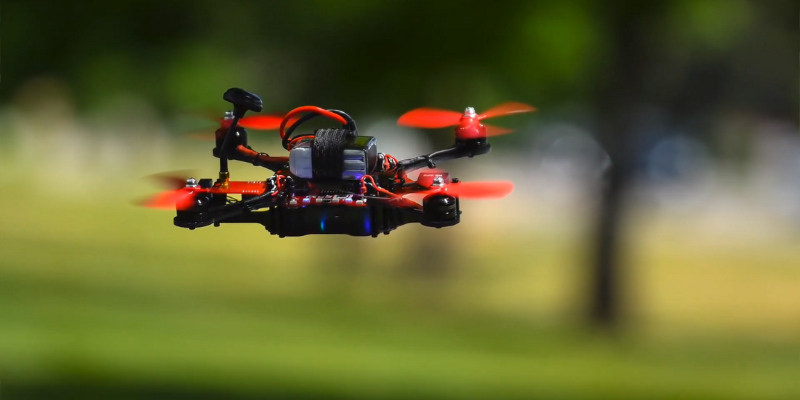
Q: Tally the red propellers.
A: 4